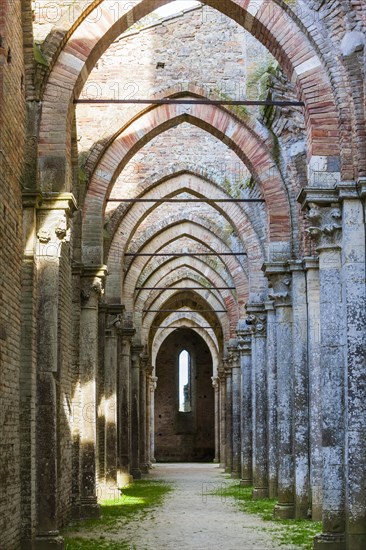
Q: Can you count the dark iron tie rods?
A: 6